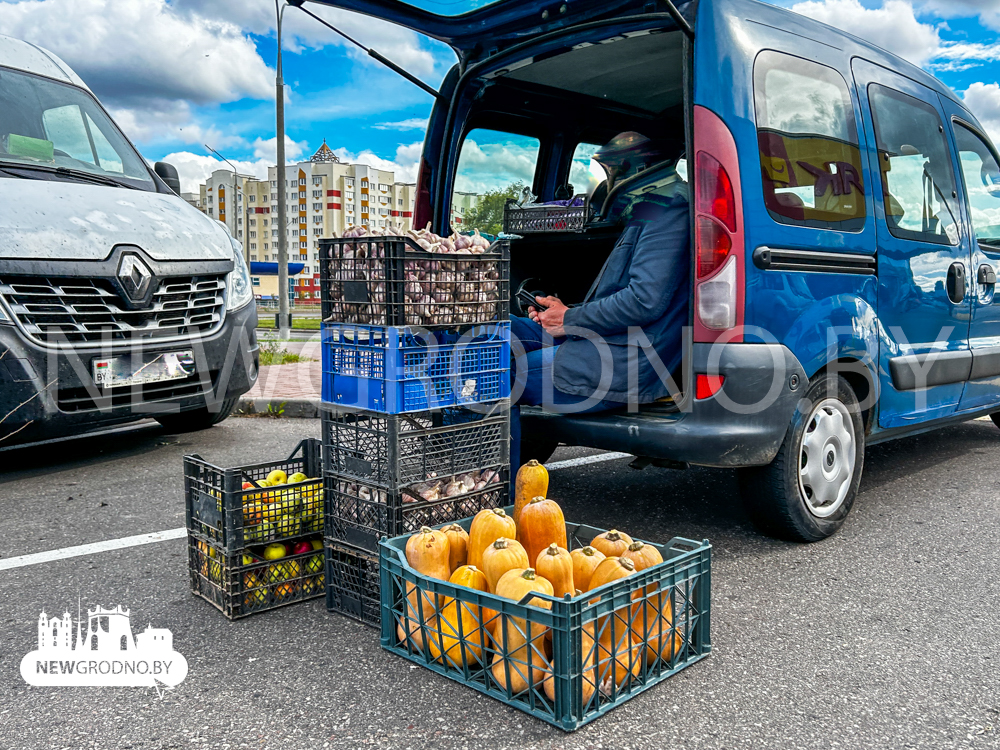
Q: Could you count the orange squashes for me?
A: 14